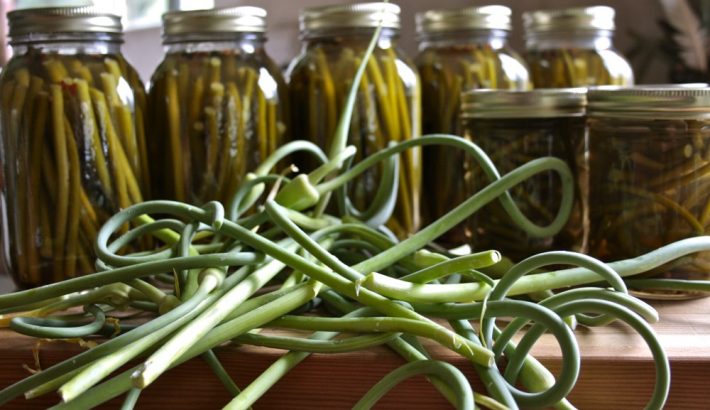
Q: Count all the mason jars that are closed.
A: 7